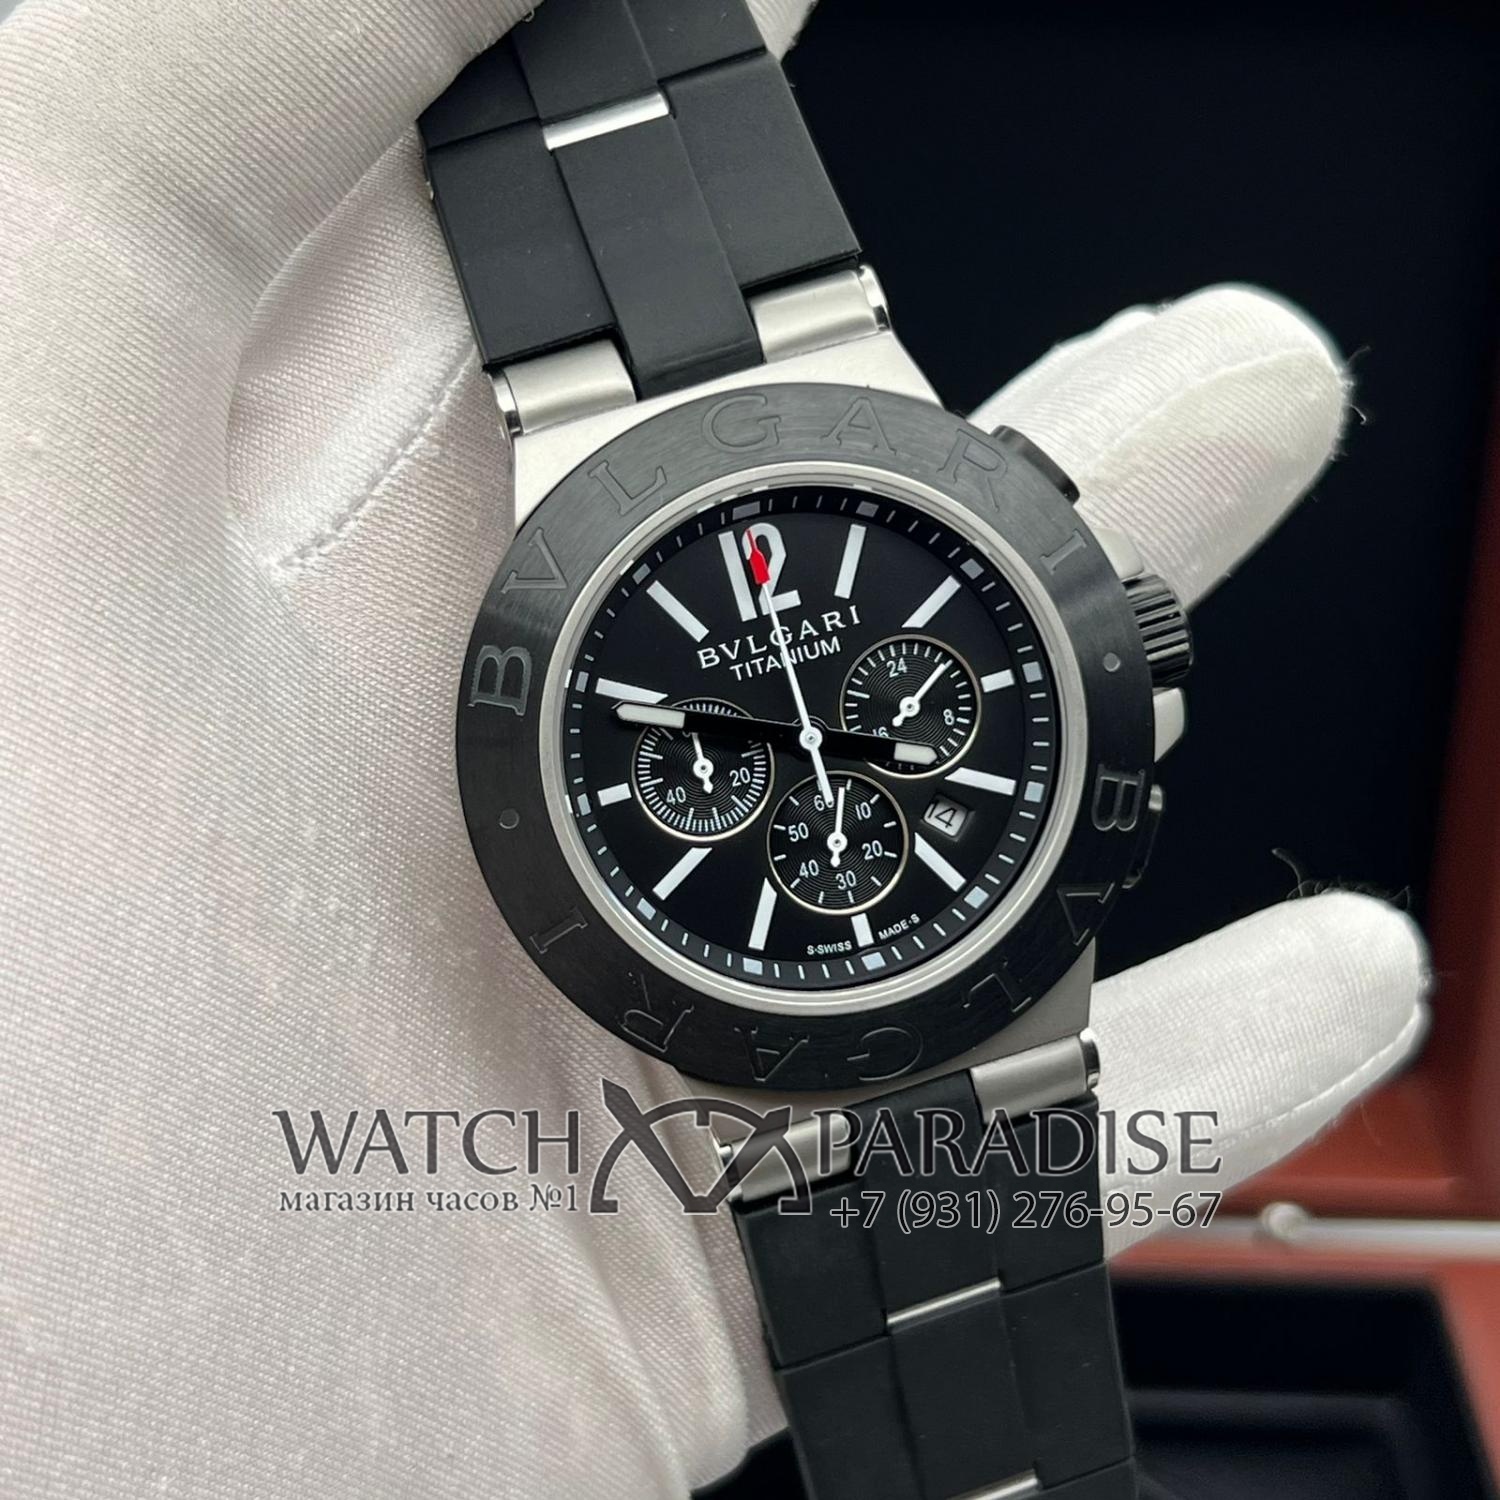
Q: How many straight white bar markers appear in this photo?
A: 11